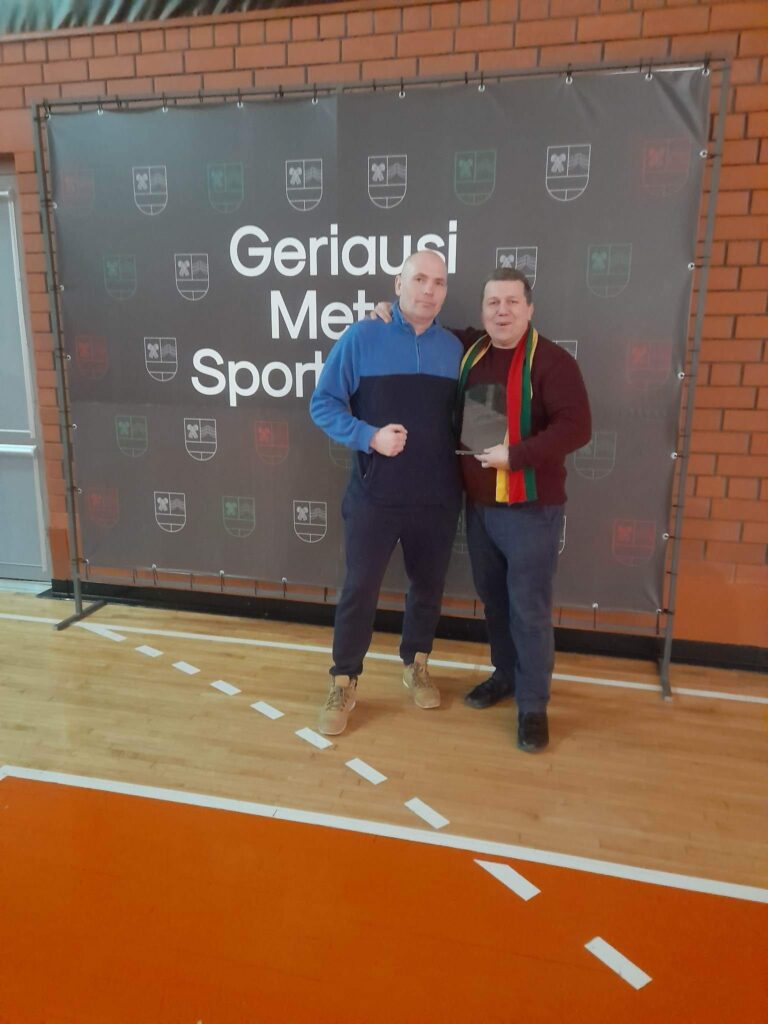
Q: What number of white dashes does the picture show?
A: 10